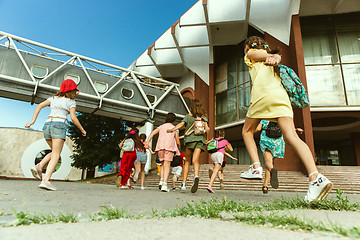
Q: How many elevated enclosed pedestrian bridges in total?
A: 1